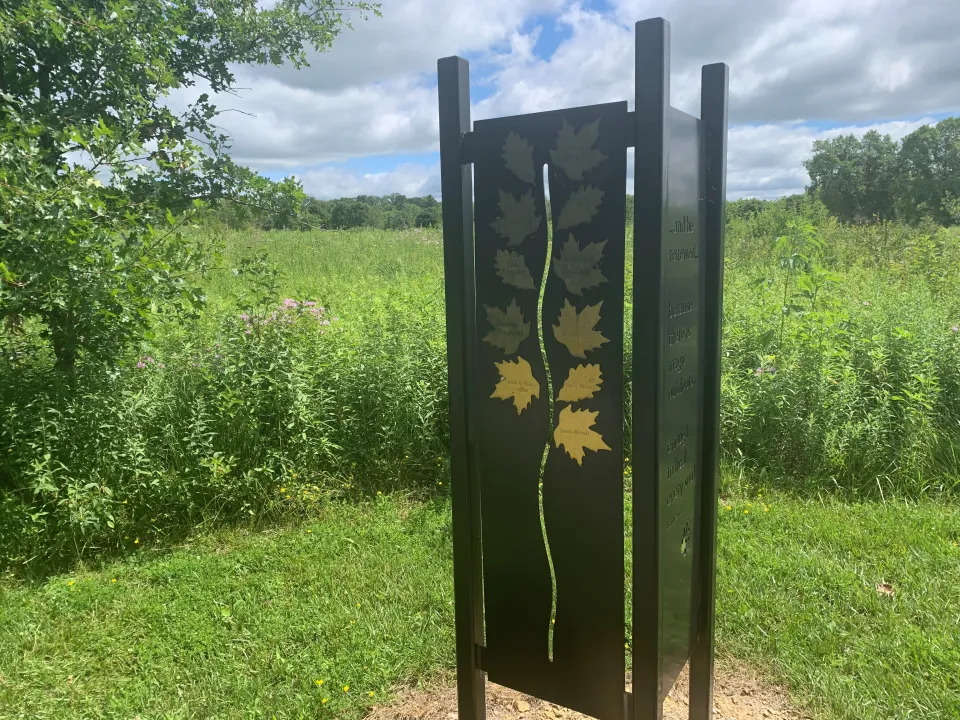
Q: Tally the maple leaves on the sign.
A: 7